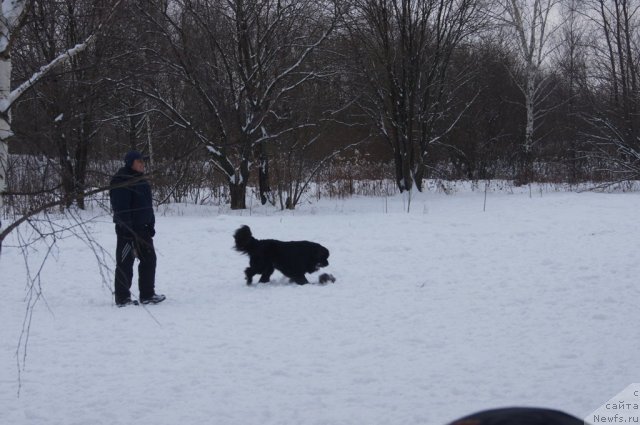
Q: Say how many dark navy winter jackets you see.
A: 1